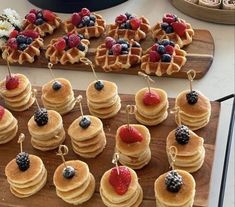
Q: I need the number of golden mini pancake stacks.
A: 14